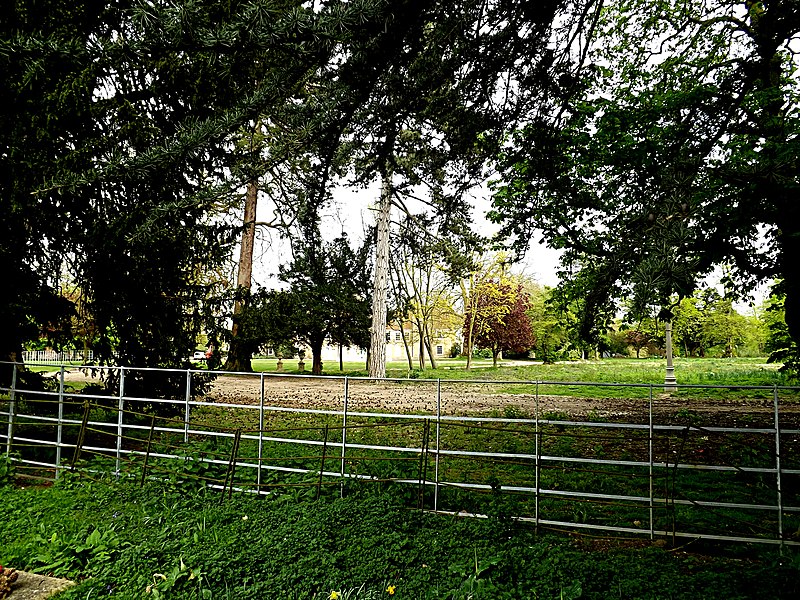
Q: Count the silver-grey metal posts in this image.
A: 10